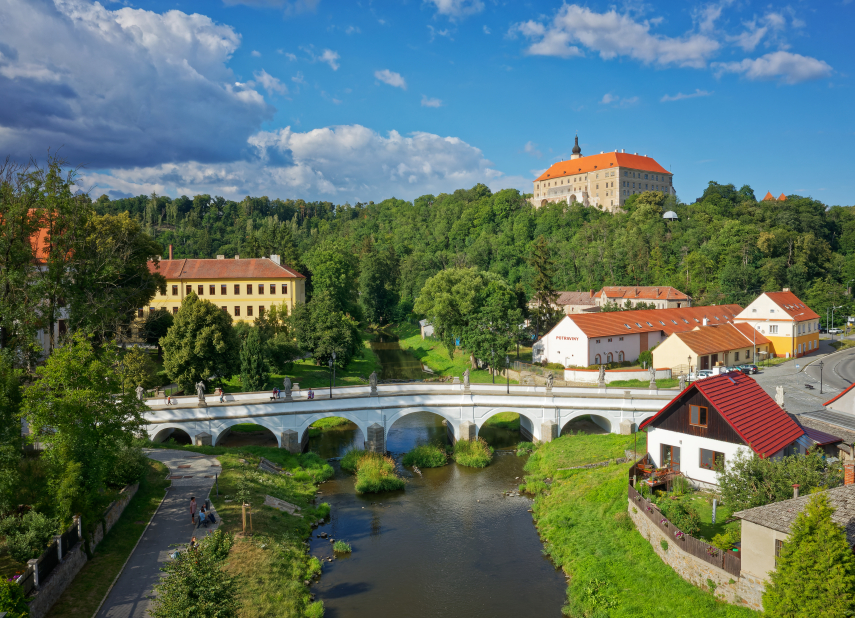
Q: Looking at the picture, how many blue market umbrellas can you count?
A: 0